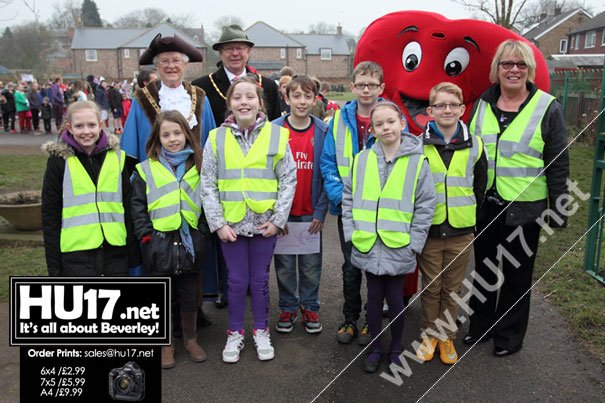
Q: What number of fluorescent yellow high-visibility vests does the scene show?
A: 7